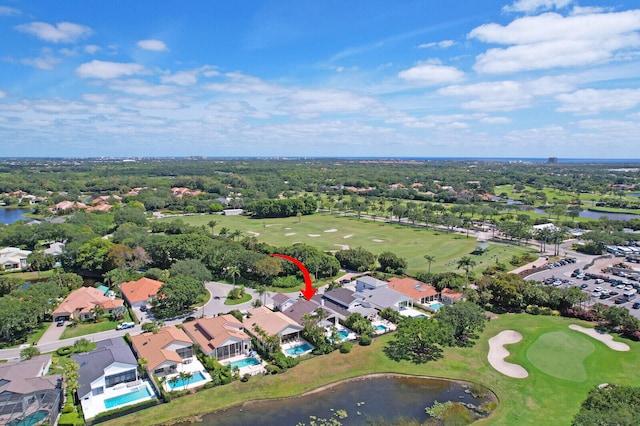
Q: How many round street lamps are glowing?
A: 0